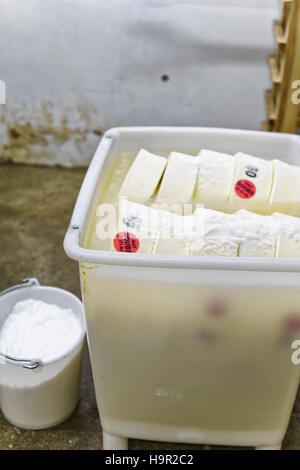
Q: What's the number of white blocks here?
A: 10